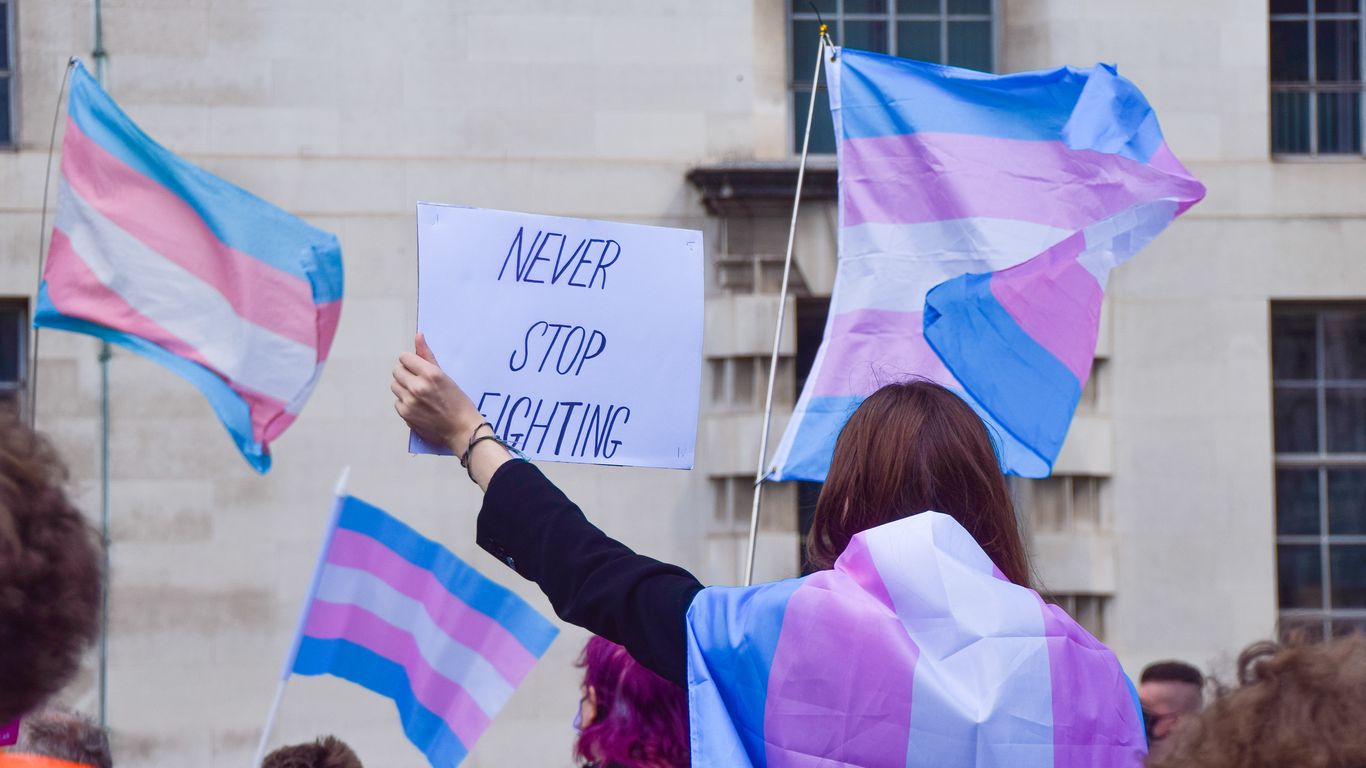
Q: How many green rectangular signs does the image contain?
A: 0